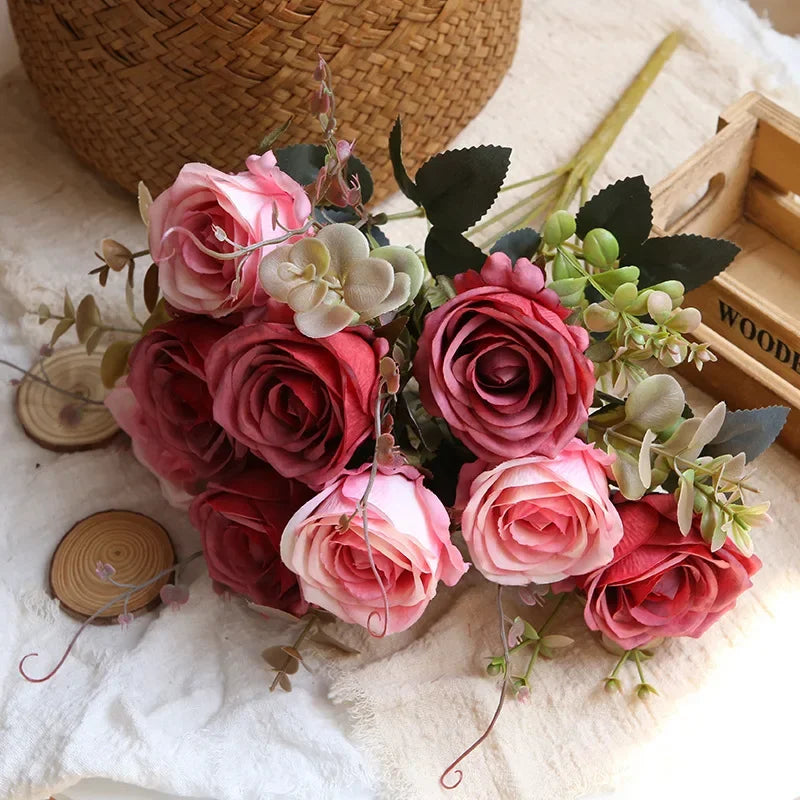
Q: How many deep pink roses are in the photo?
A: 5